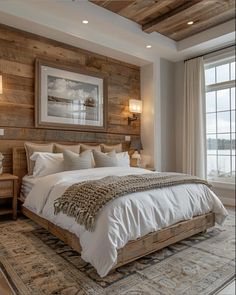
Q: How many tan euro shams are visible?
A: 4